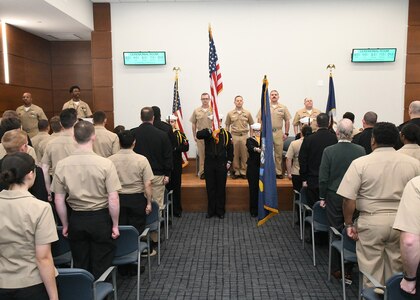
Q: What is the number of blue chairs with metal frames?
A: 9